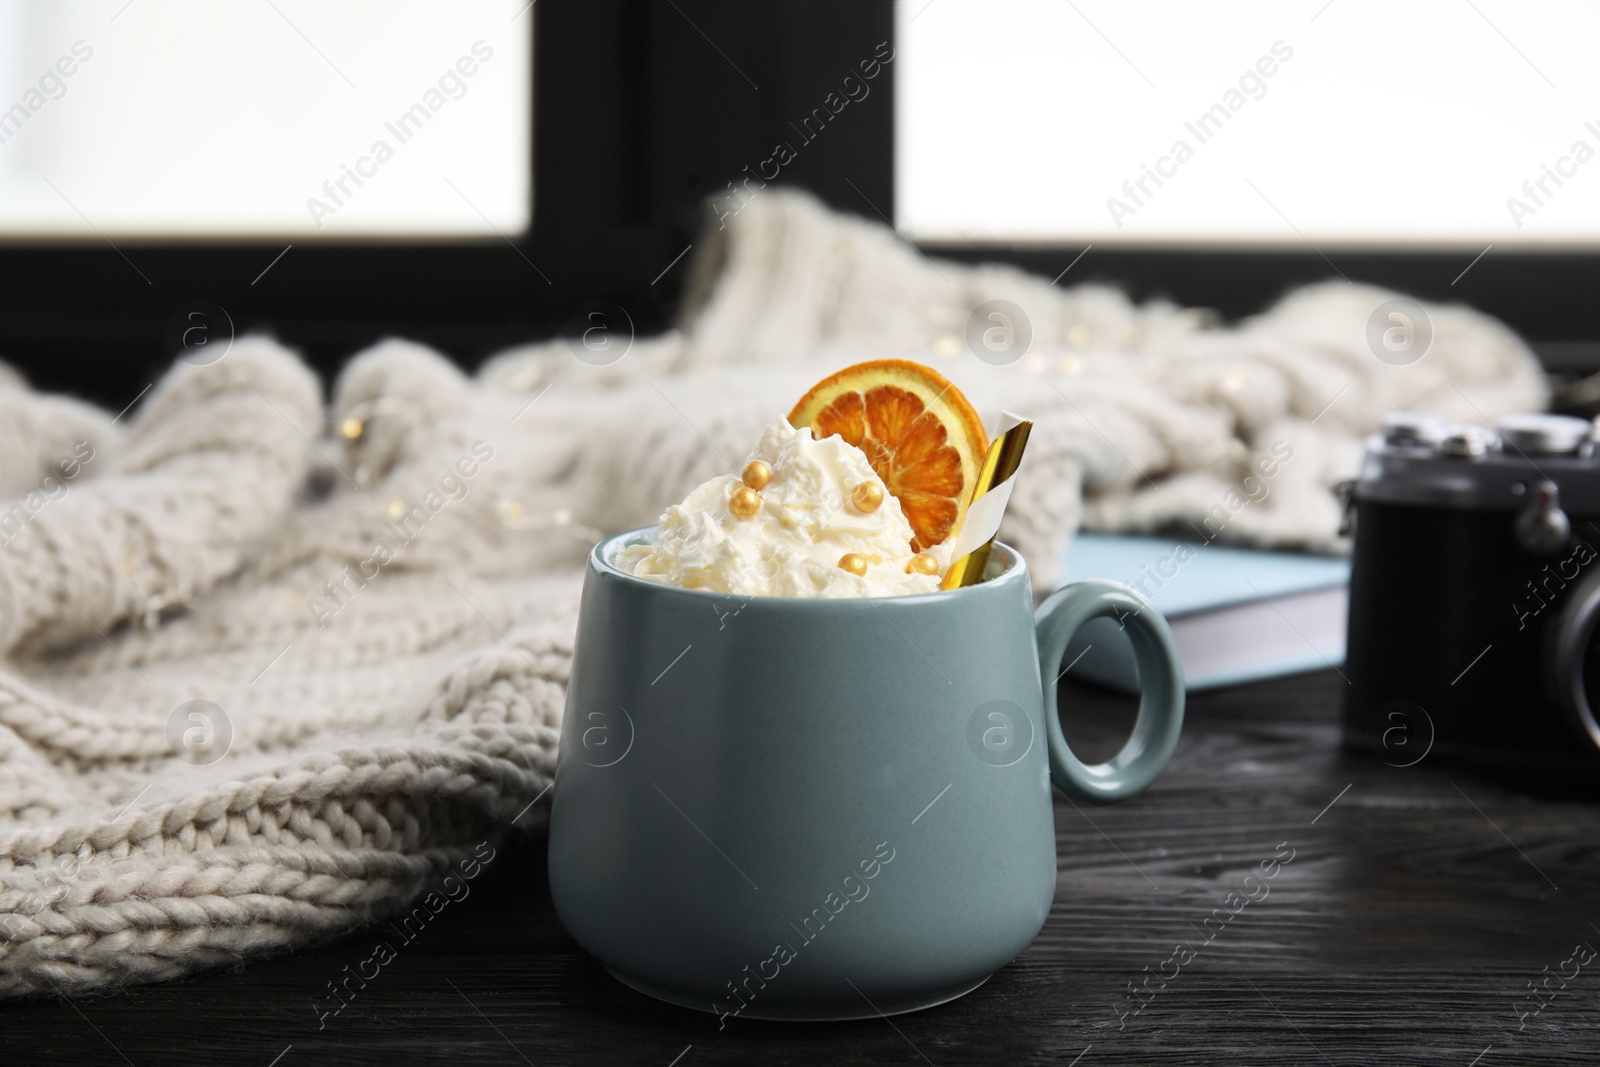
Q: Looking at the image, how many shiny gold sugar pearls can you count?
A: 5